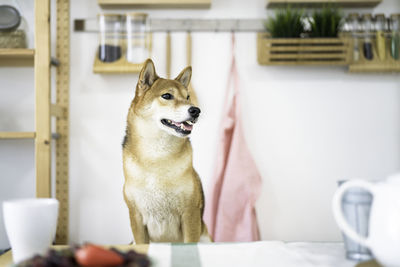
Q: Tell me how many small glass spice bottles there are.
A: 4